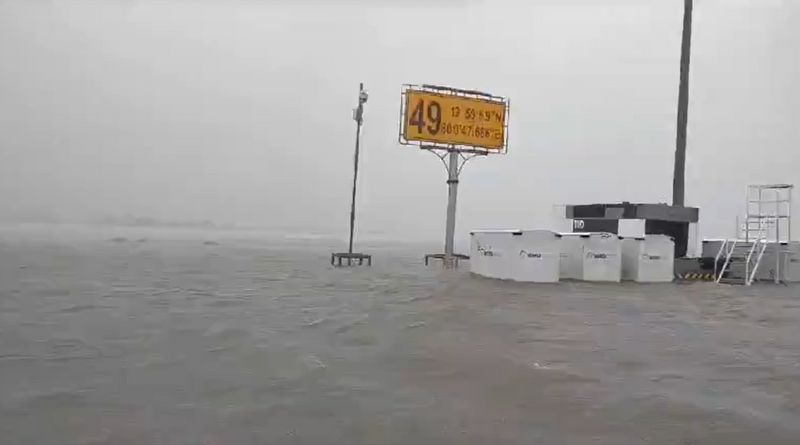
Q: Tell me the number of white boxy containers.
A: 3